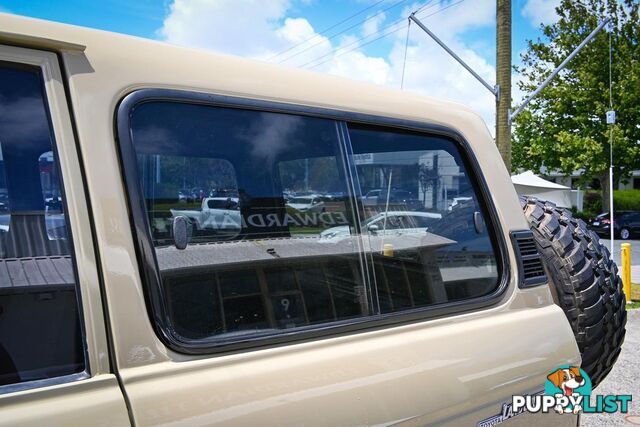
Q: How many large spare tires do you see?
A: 1